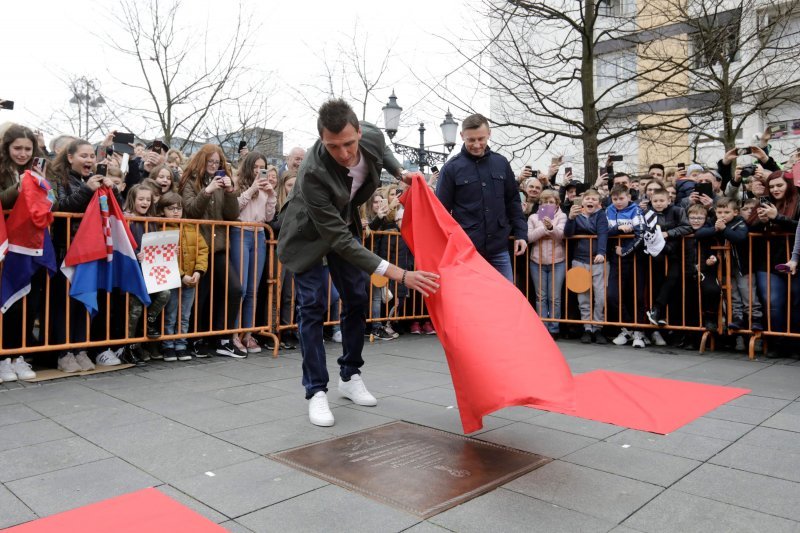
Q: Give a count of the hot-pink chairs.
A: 0